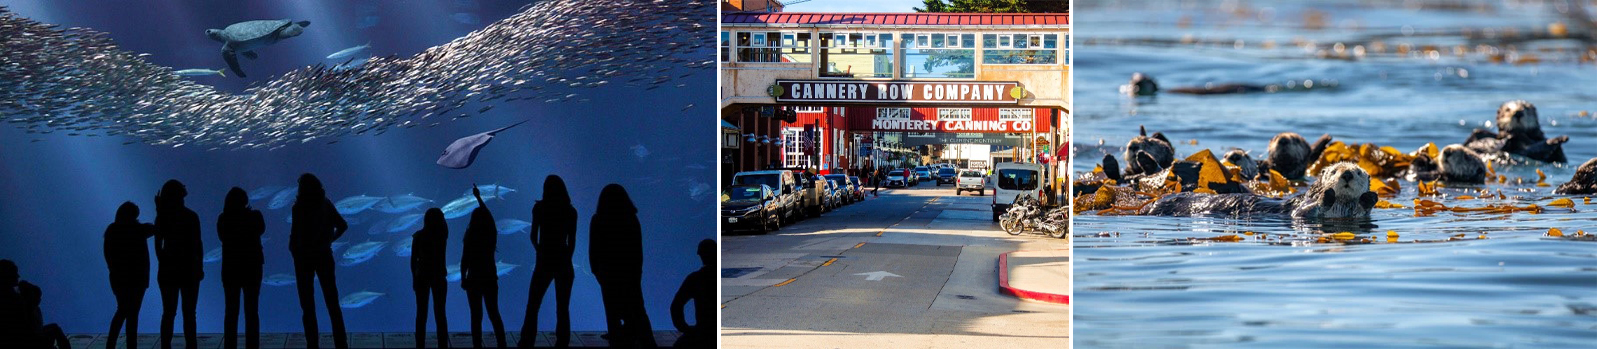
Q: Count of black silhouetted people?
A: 11